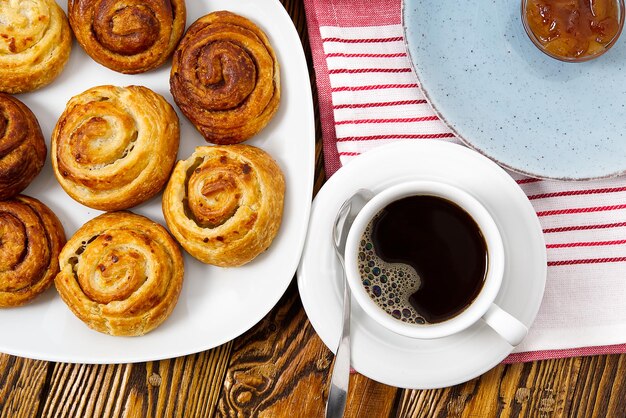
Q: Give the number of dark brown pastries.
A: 4